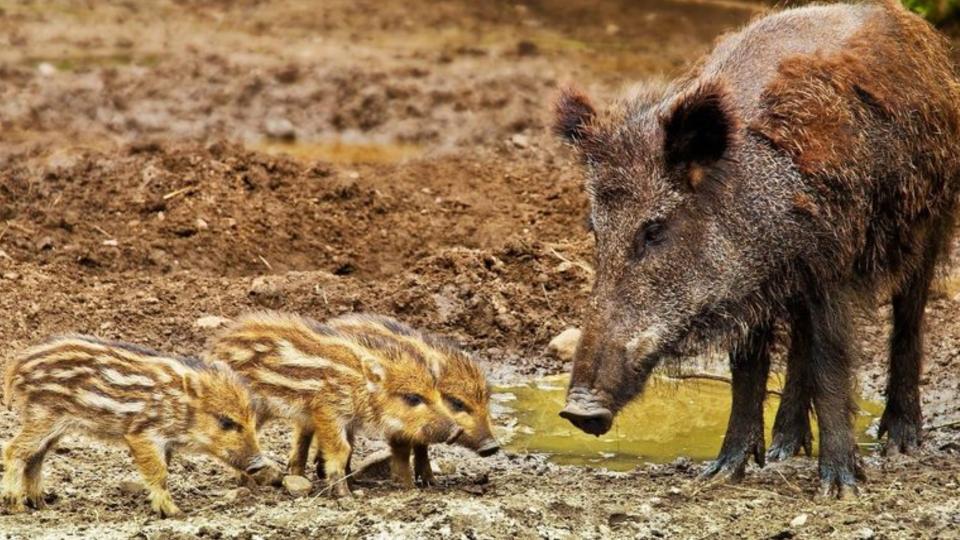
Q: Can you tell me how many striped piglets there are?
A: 3